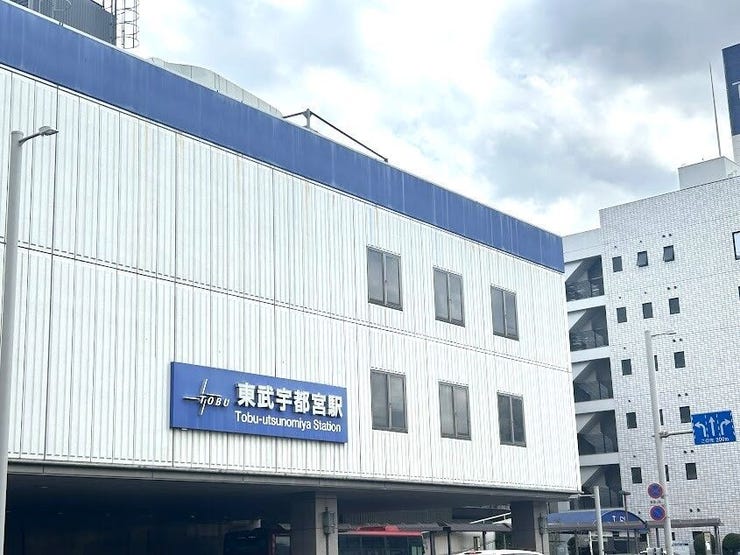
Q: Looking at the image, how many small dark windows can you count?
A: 15